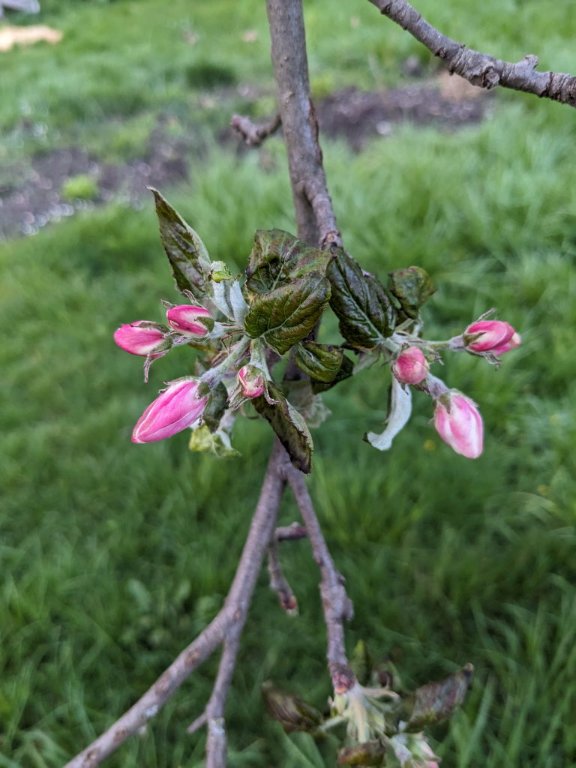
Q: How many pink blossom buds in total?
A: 7